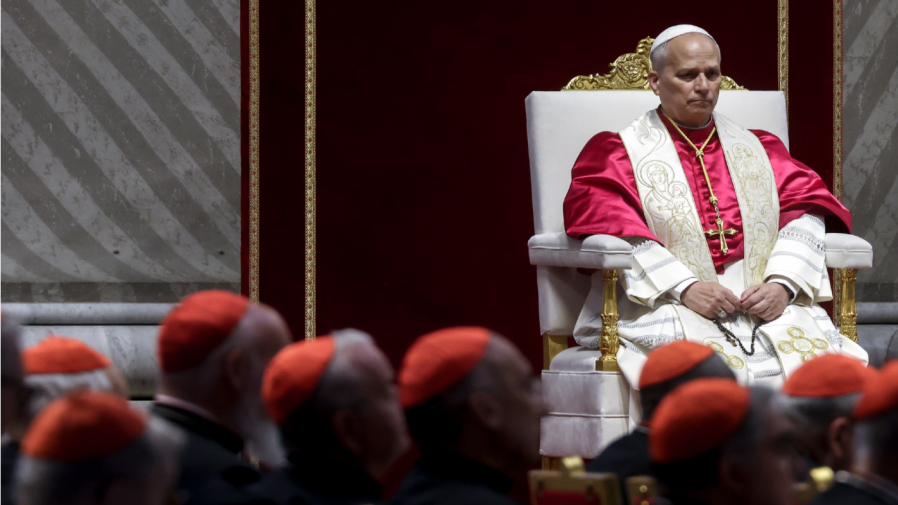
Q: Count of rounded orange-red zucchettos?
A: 9